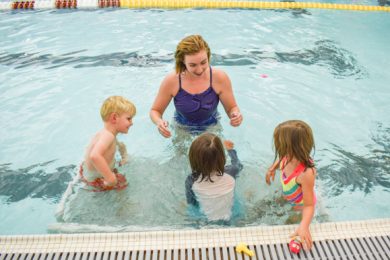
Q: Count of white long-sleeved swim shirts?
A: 1